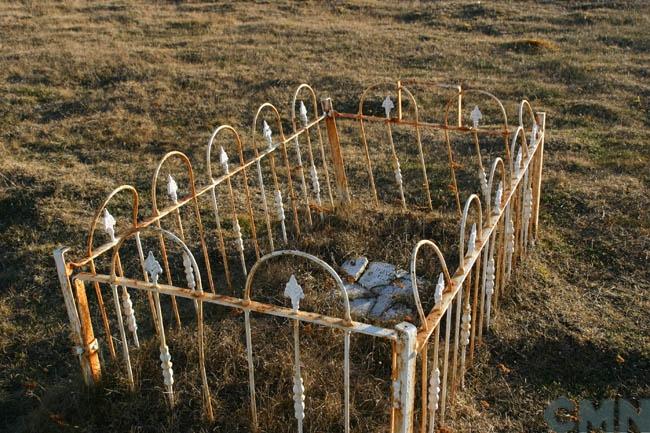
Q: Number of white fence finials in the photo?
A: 14